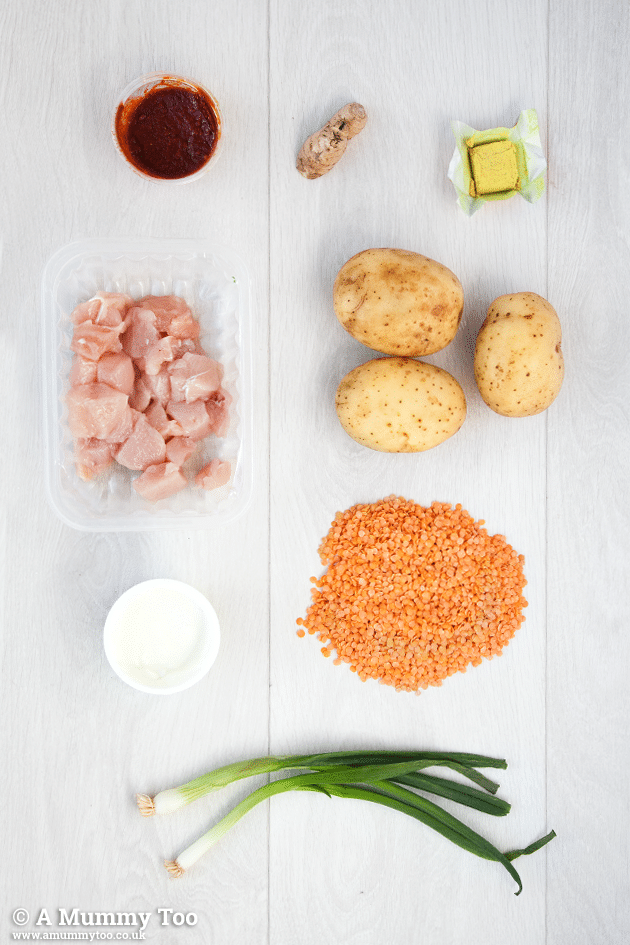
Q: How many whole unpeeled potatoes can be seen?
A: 3